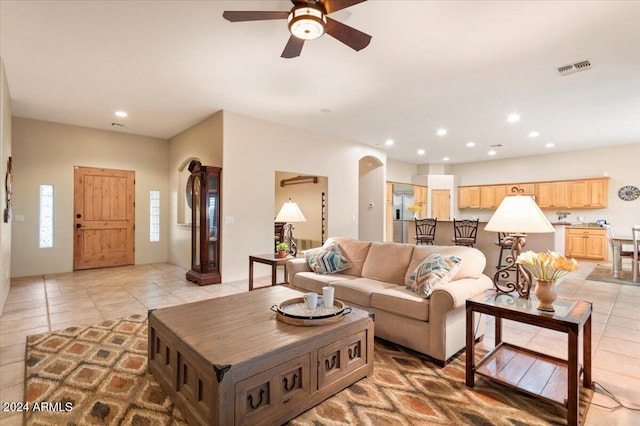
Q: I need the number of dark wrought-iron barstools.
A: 3